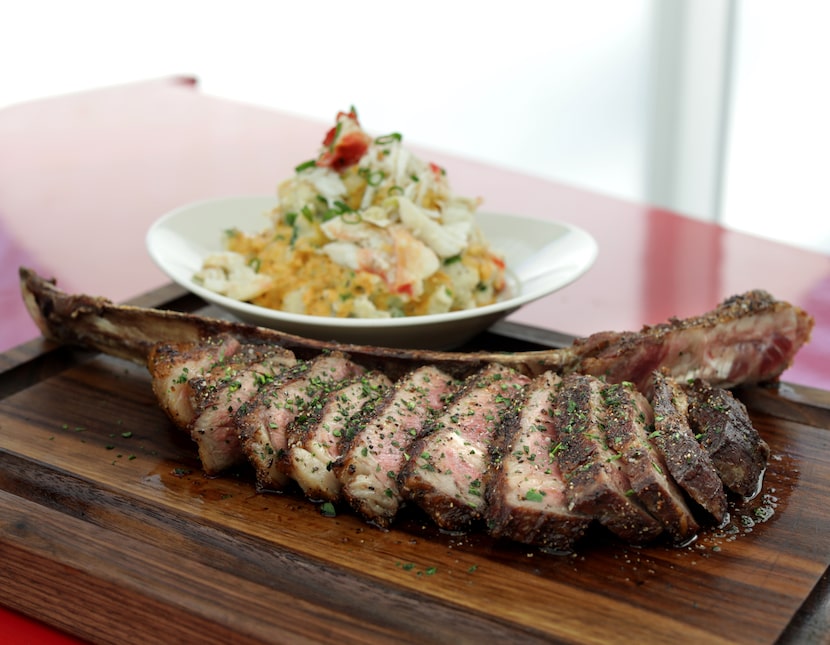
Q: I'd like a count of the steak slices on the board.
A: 11